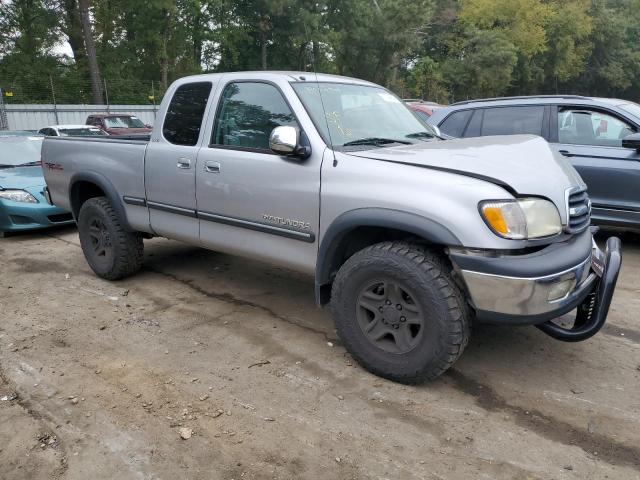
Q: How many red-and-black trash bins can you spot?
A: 0